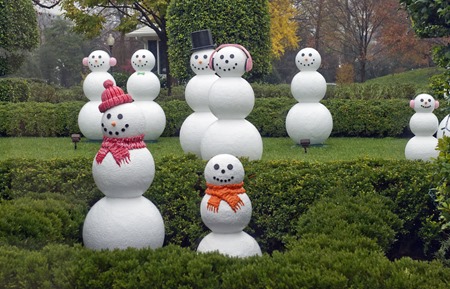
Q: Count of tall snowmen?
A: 6